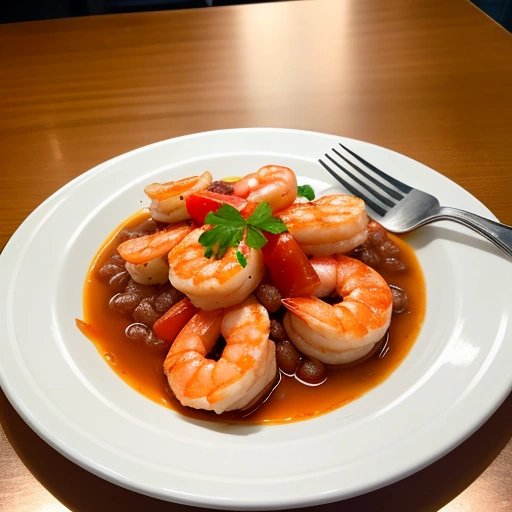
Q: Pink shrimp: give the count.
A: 7